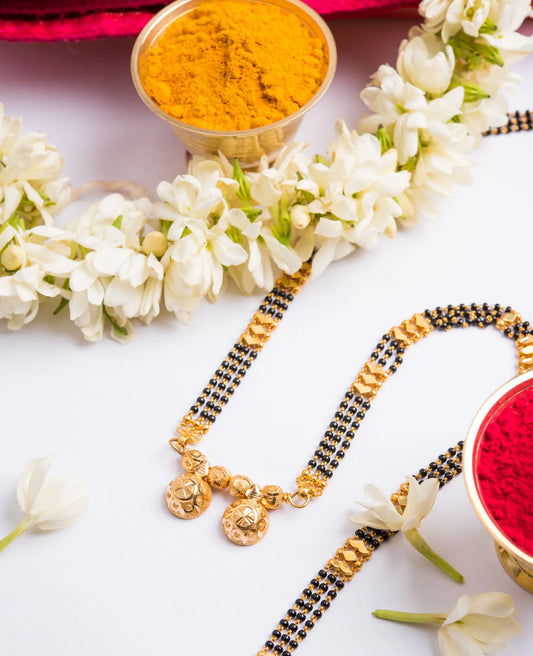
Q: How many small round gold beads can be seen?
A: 4